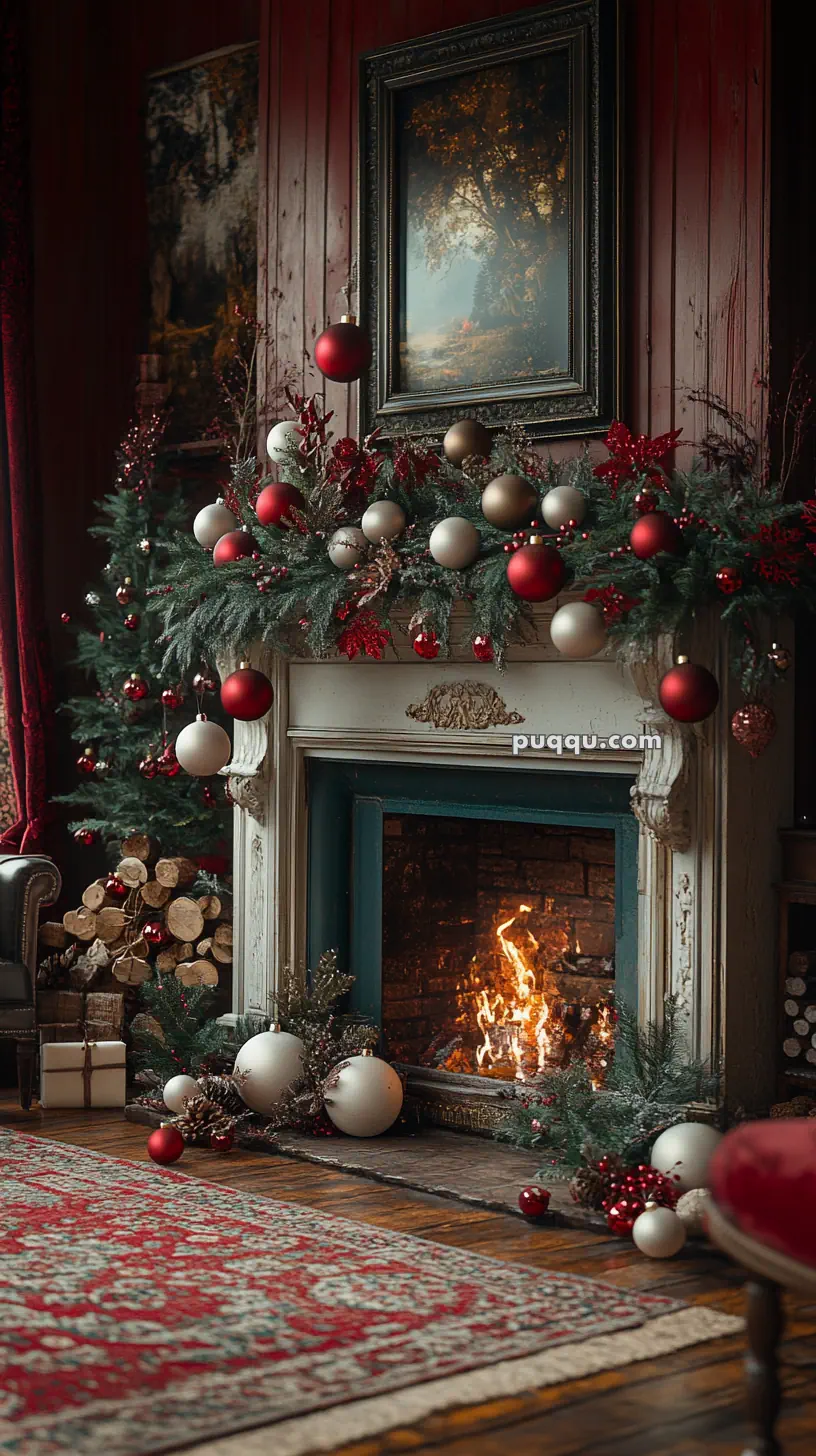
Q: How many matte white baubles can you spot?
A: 13